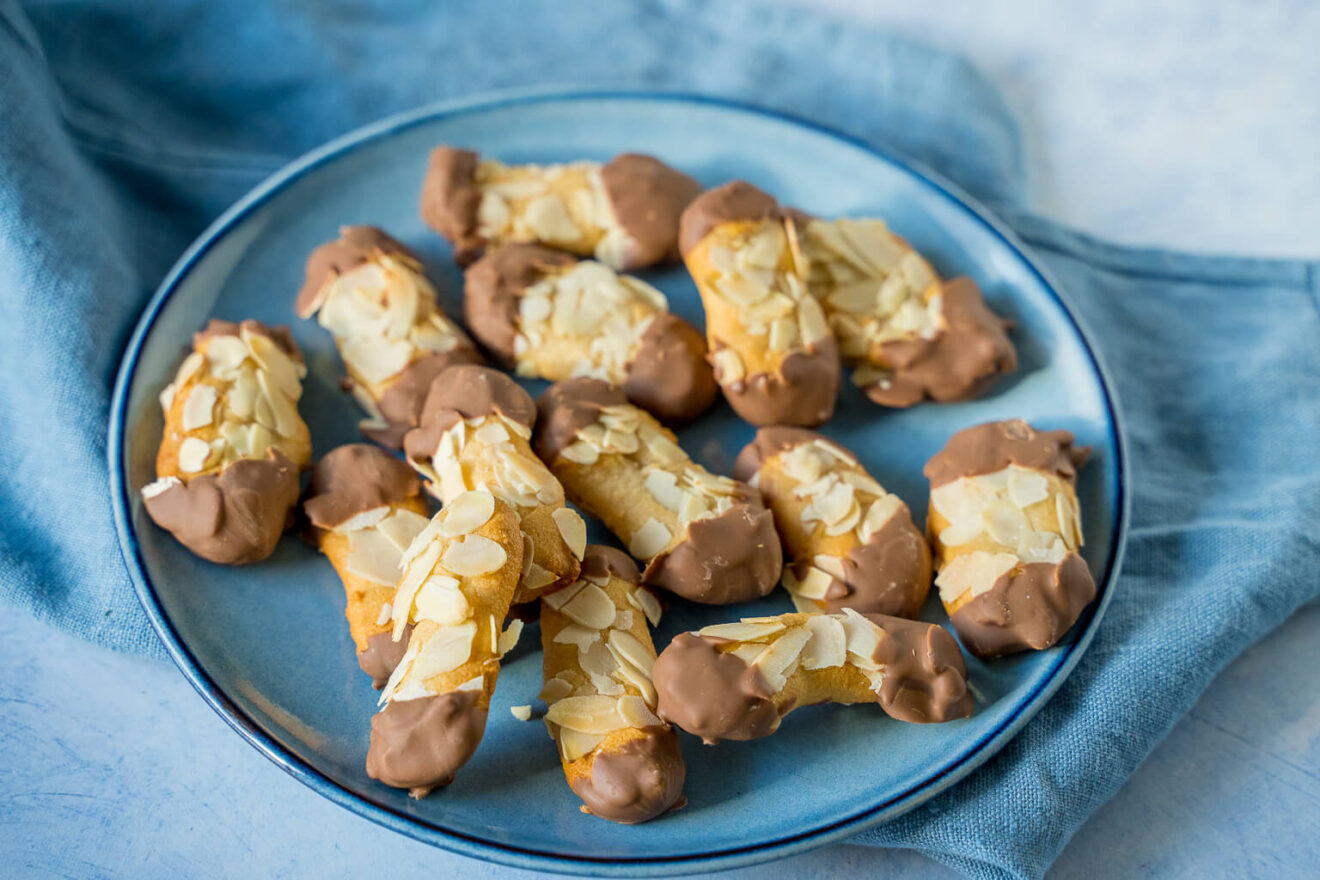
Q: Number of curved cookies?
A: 14